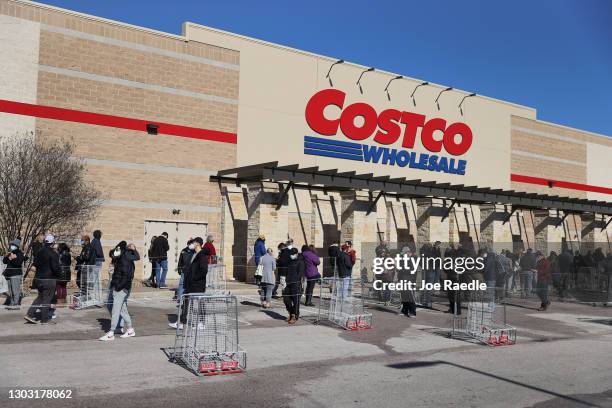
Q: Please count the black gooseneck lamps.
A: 6